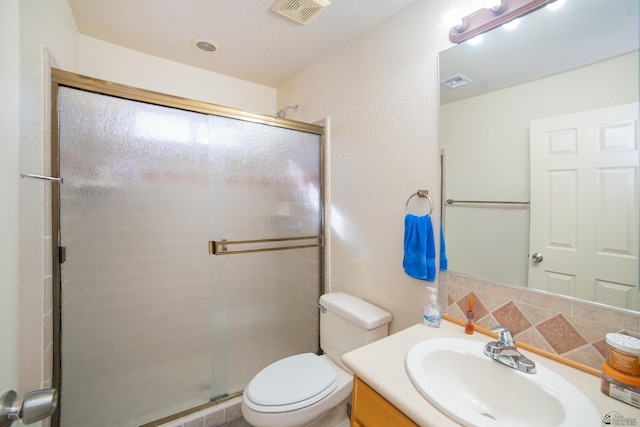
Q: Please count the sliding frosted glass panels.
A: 2